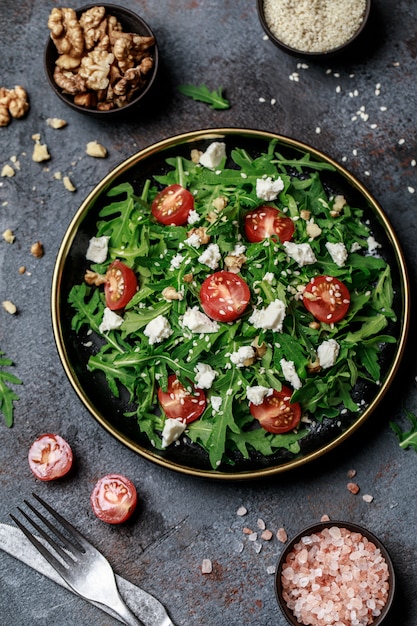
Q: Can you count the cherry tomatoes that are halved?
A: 9